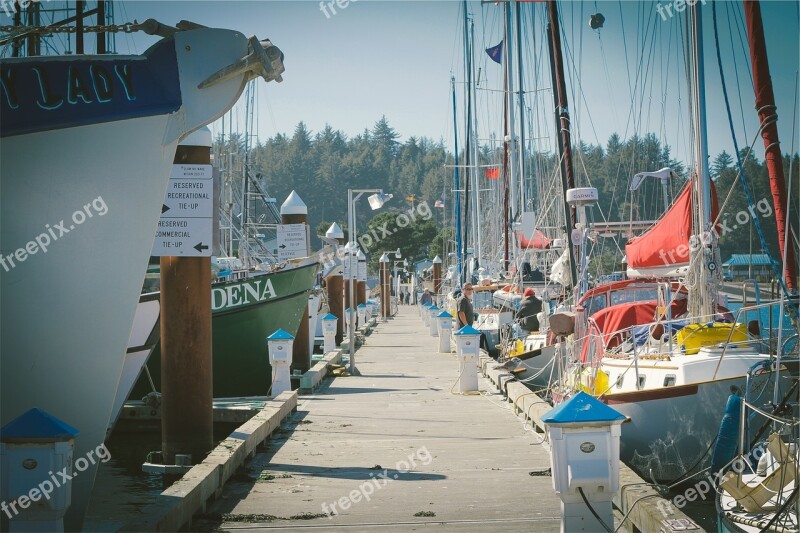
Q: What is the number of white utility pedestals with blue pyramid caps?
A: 11